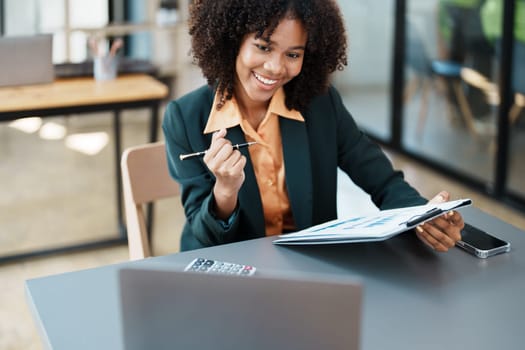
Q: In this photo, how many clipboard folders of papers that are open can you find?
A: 1